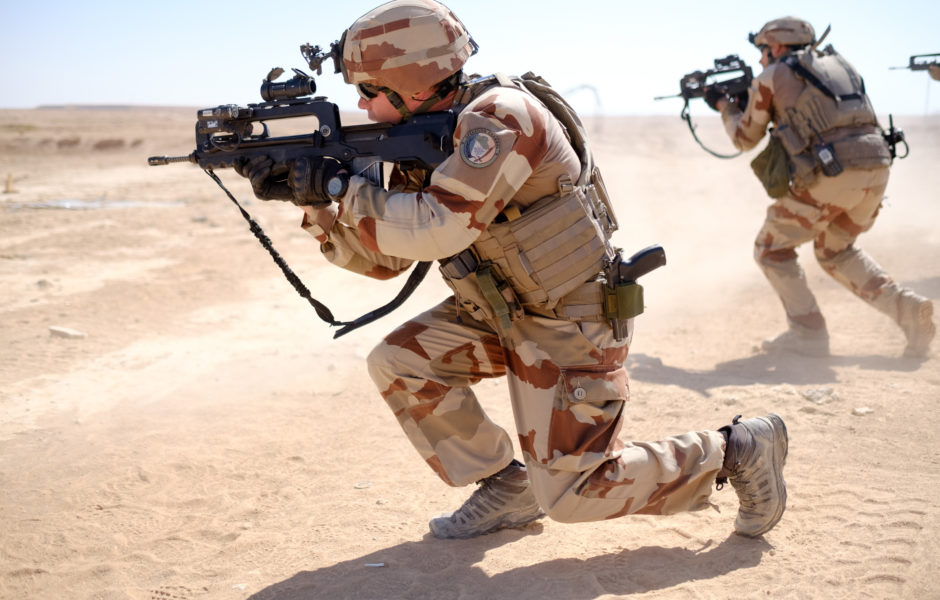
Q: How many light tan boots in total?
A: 2